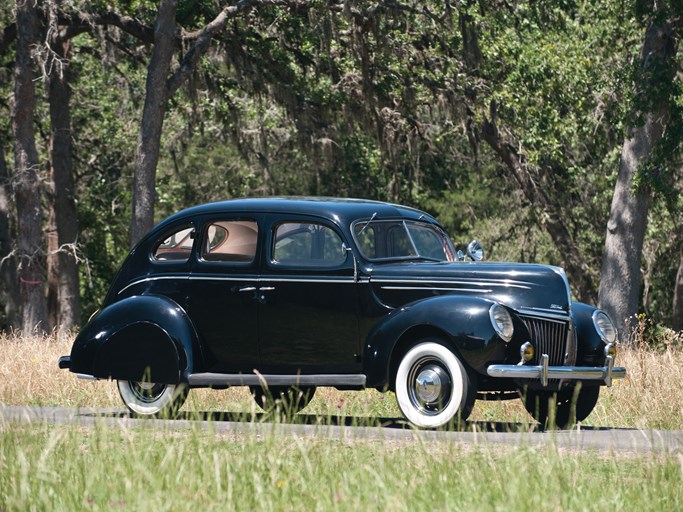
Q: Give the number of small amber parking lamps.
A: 2